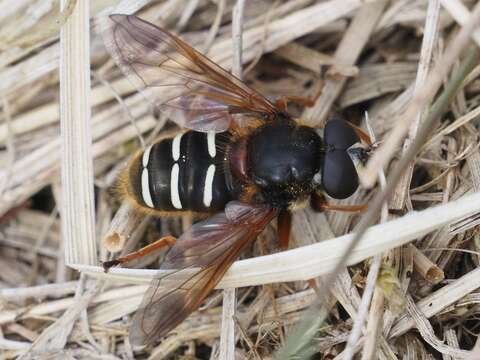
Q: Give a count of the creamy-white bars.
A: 6